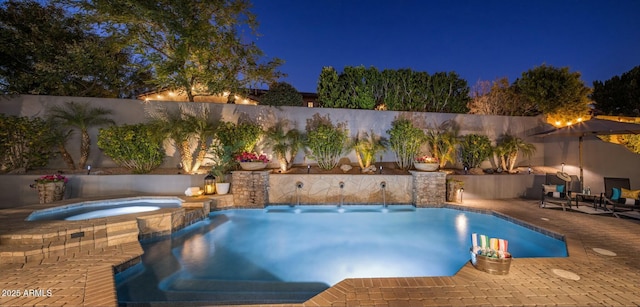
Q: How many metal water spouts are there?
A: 3